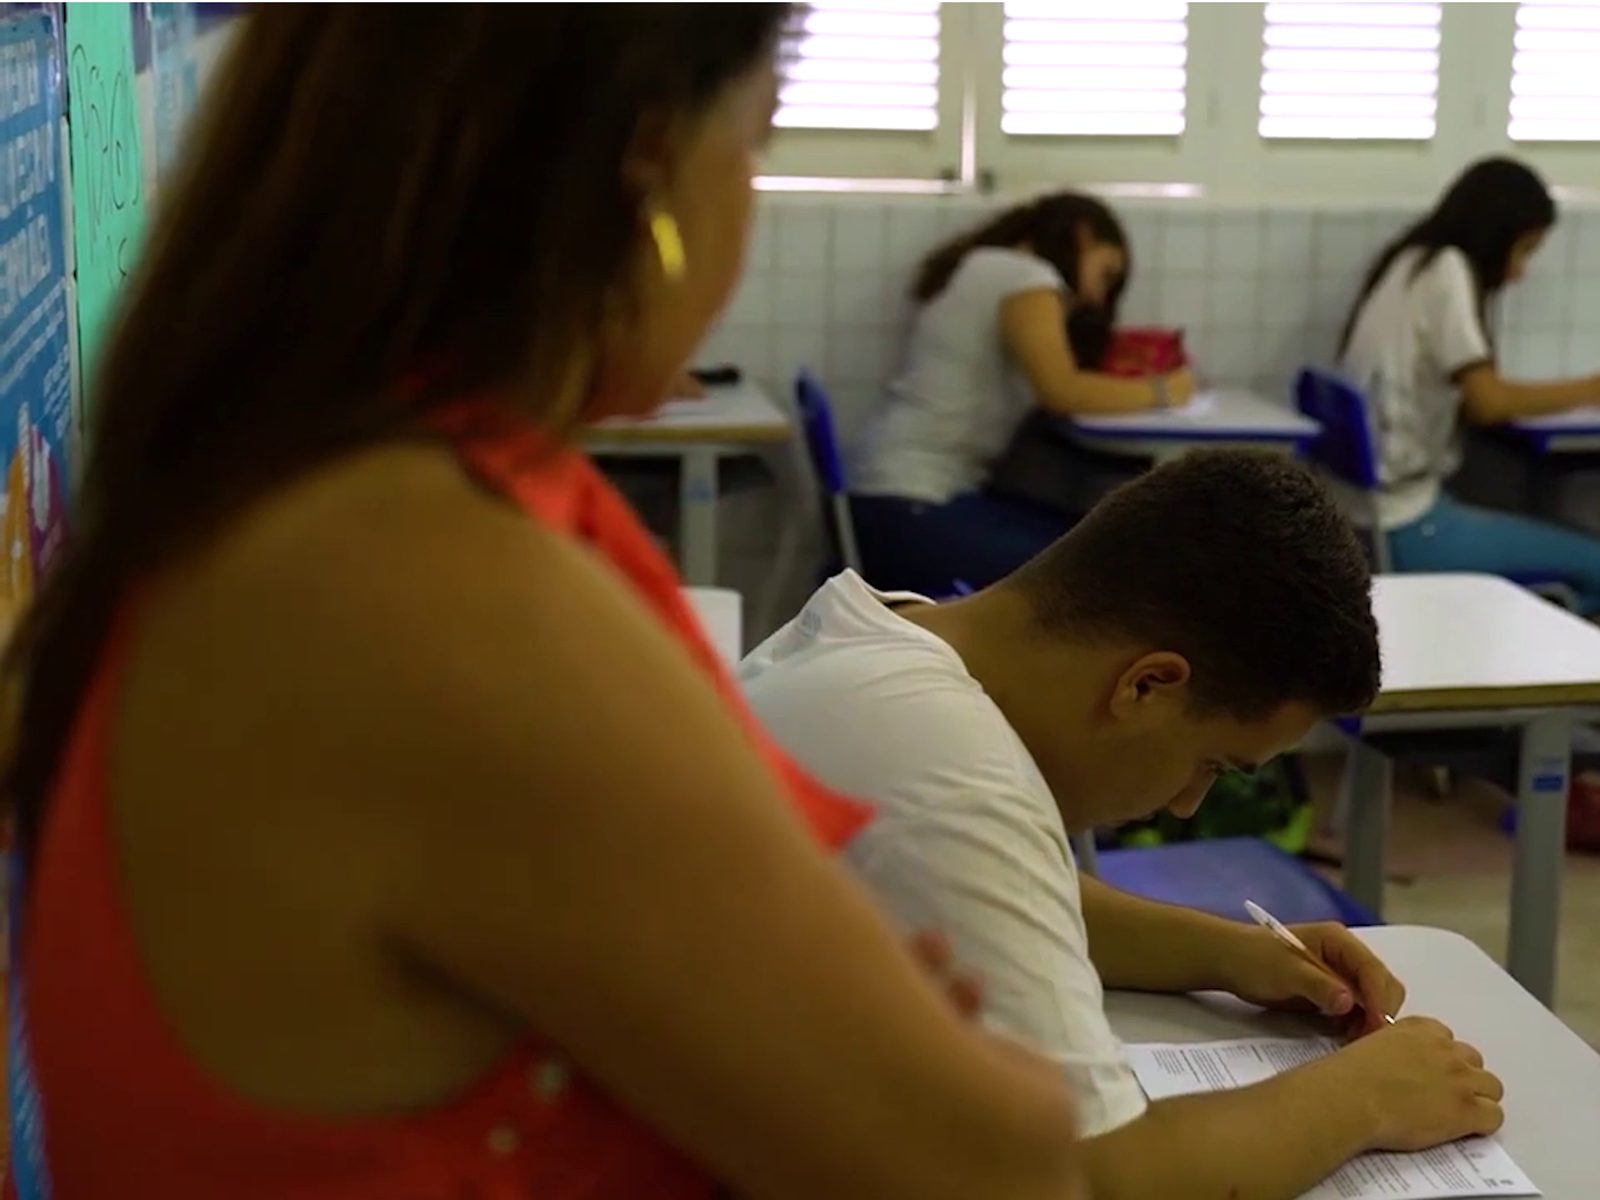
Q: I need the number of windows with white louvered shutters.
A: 4